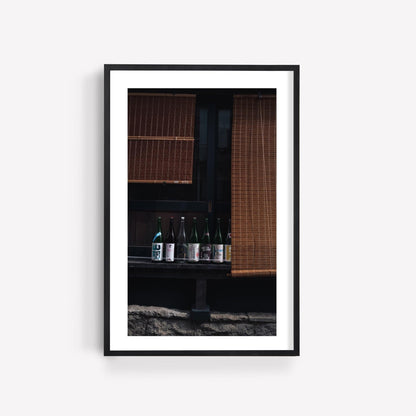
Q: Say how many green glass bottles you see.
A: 4